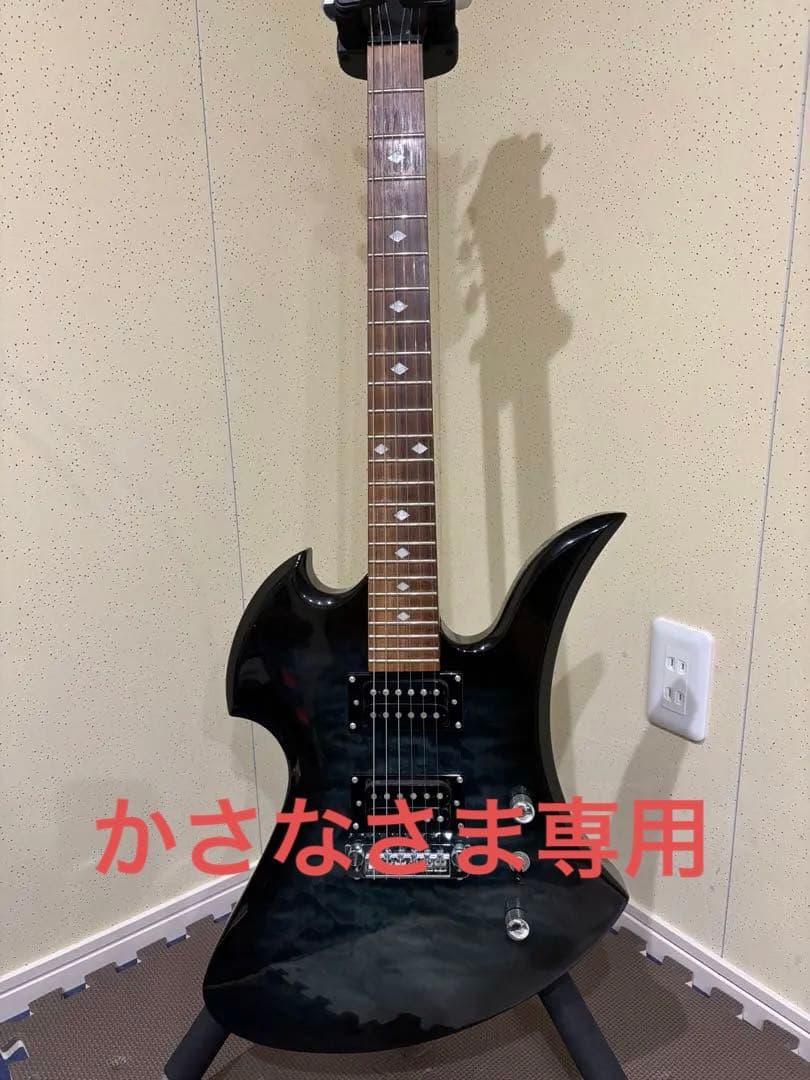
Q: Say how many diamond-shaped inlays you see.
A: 10